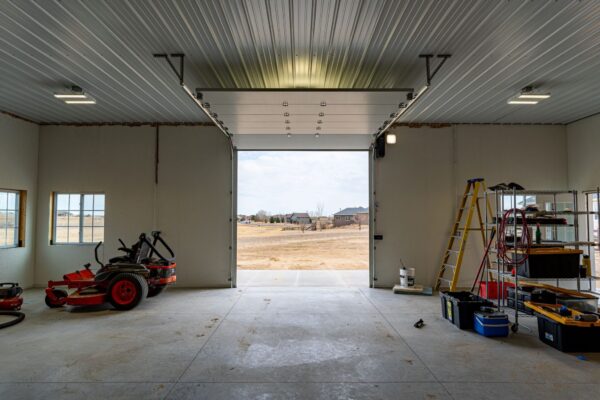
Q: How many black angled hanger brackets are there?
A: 2